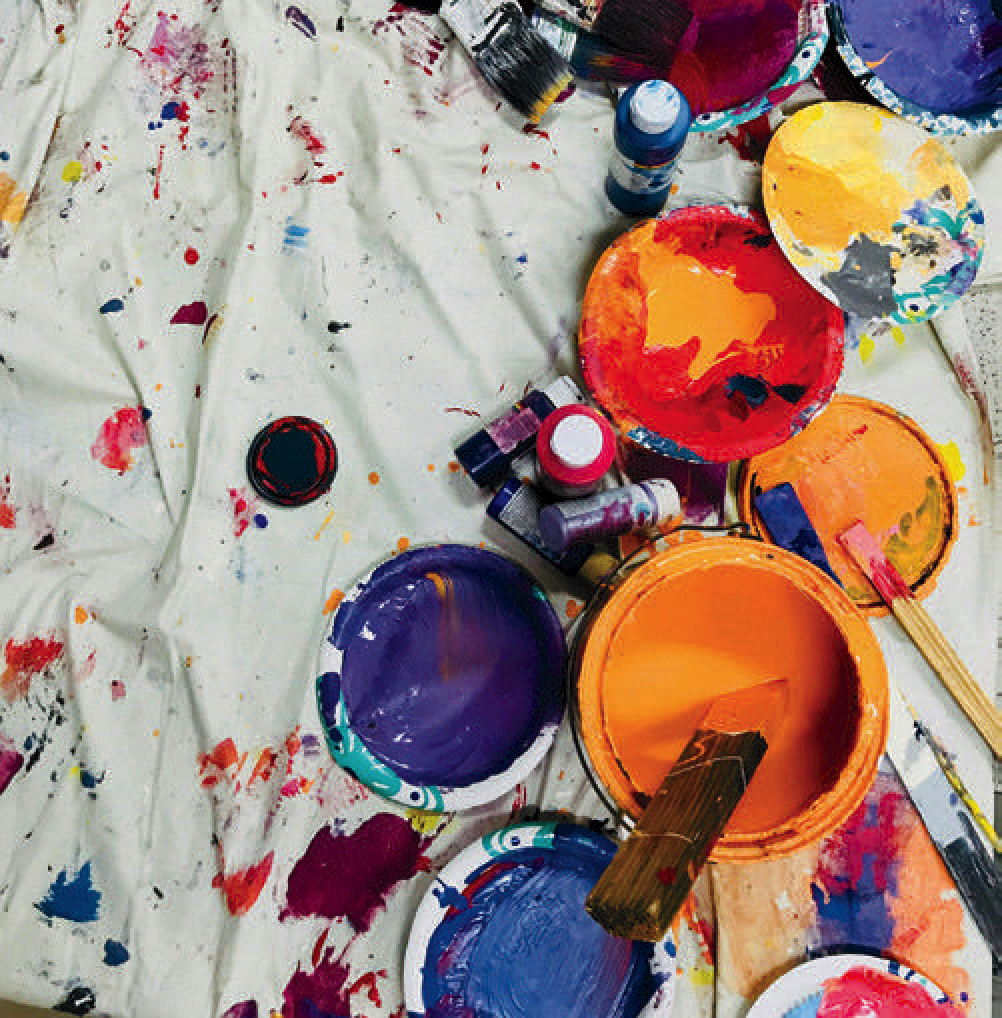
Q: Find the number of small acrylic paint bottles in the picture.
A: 5